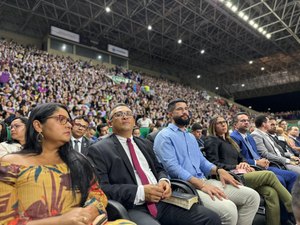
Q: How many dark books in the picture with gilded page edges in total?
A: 1